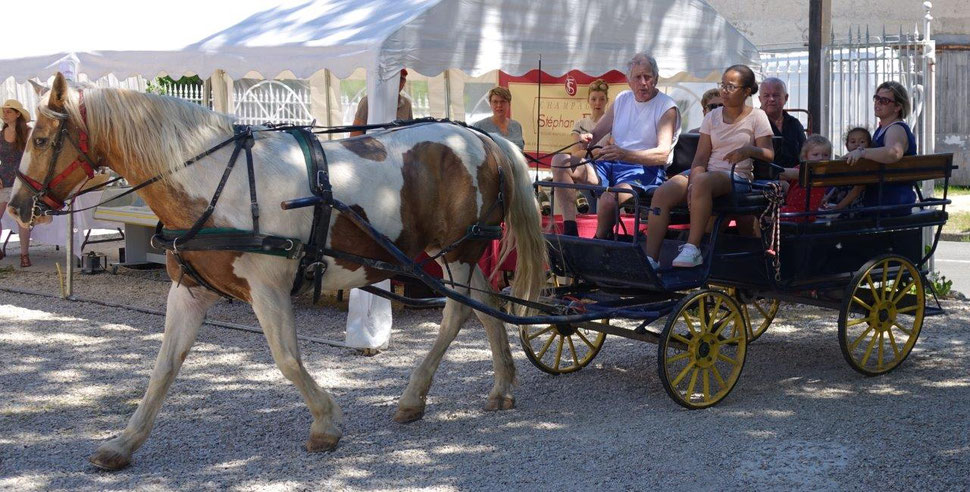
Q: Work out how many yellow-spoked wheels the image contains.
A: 4